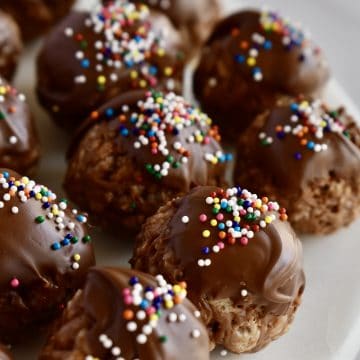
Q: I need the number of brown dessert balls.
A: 11